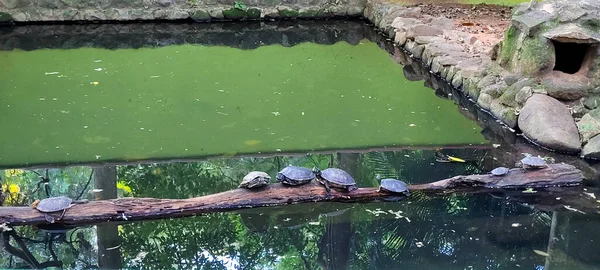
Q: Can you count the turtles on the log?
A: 7